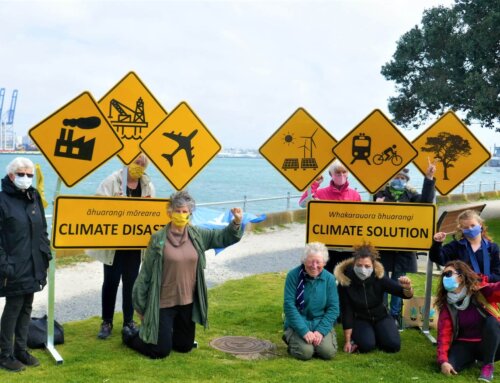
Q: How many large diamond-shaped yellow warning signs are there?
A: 6